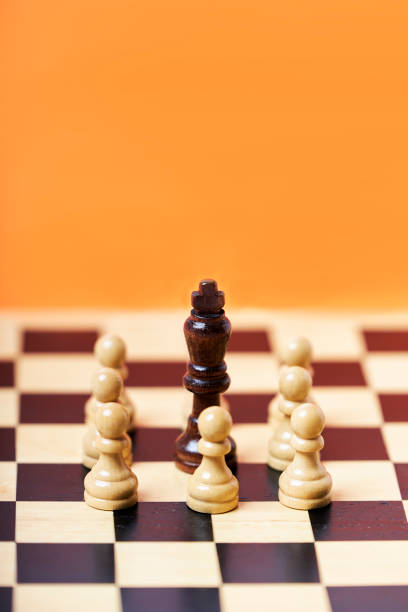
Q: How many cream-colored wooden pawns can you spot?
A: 8